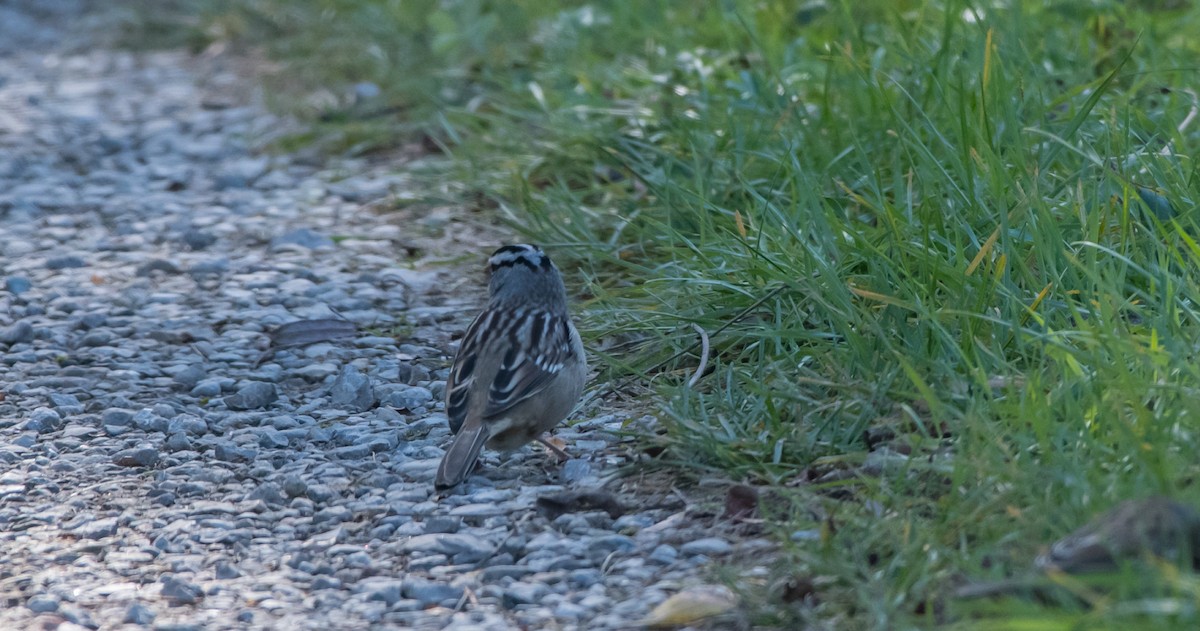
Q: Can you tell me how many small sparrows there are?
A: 1